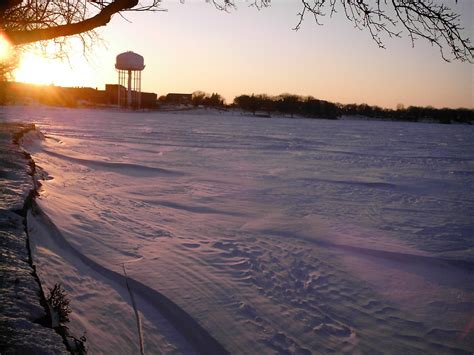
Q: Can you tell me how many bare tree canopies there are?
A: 2